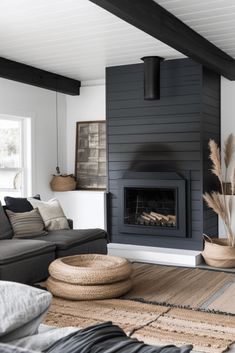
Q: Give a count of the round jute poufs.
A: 2